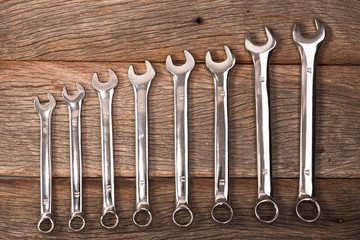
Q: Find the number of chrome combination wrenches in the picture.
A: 8